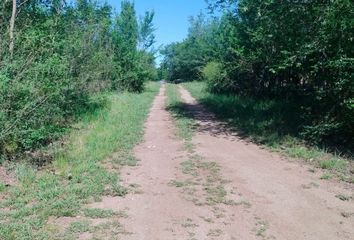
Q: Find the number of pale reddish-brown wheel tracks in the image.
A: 2